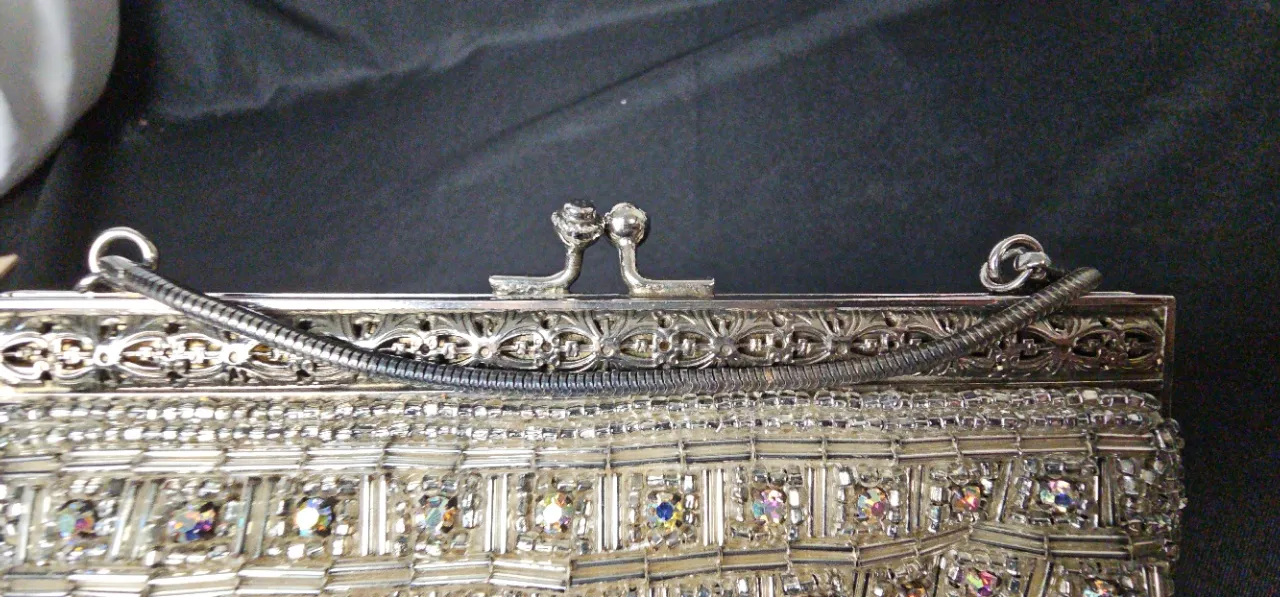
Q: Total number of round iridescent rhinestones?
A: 13